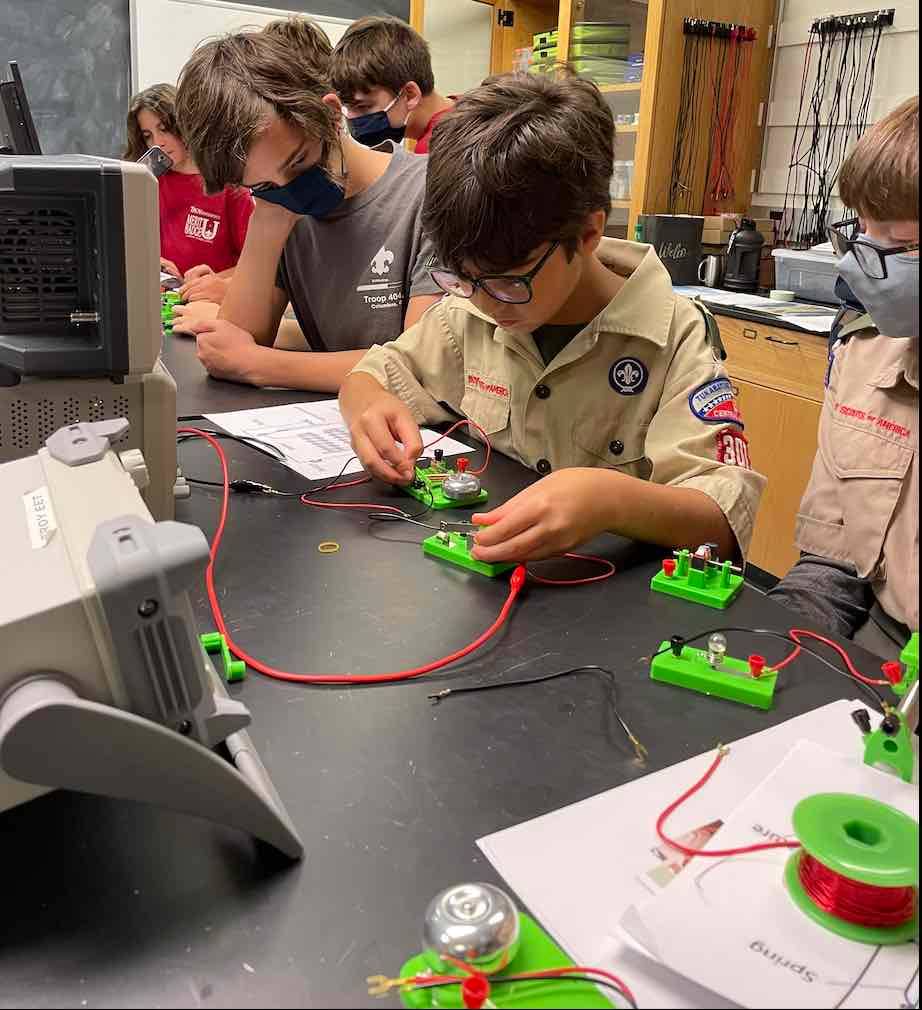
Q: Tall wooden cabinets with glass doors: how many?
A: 1